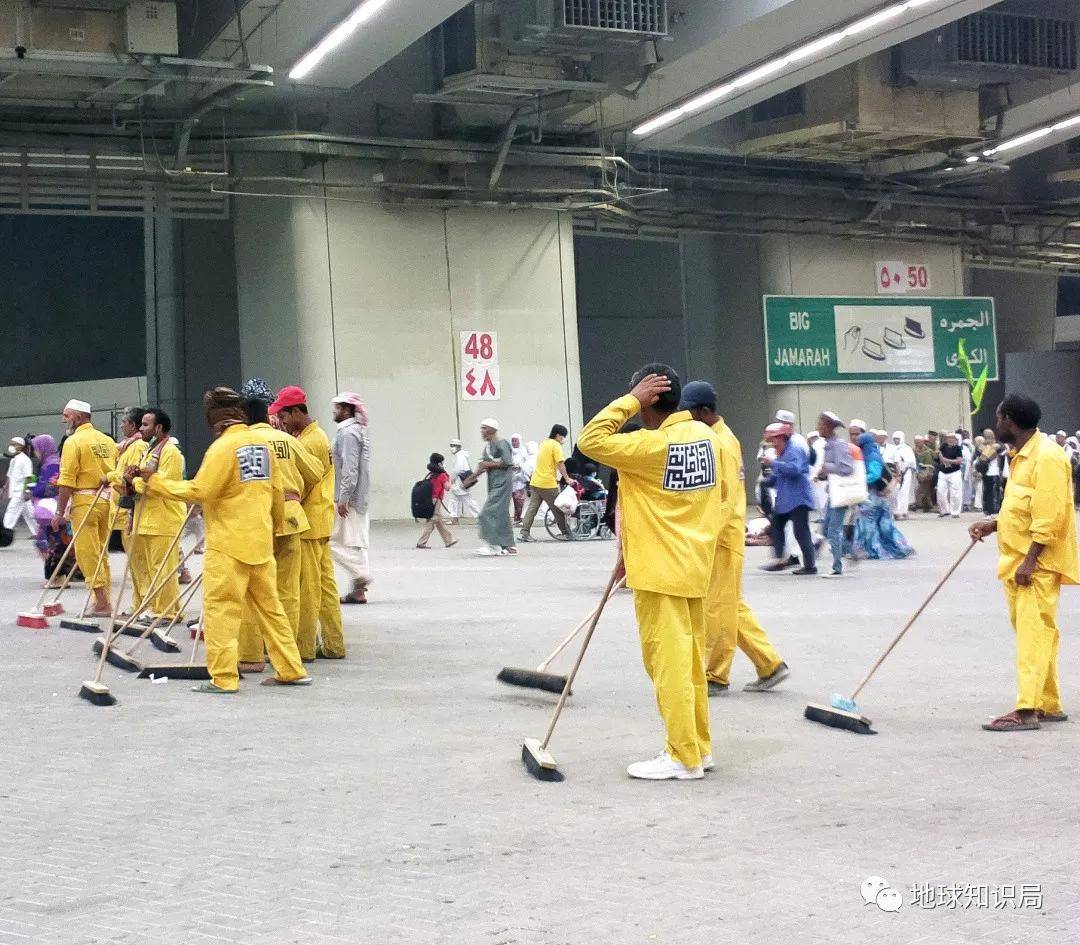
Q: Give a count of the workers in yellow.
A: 9